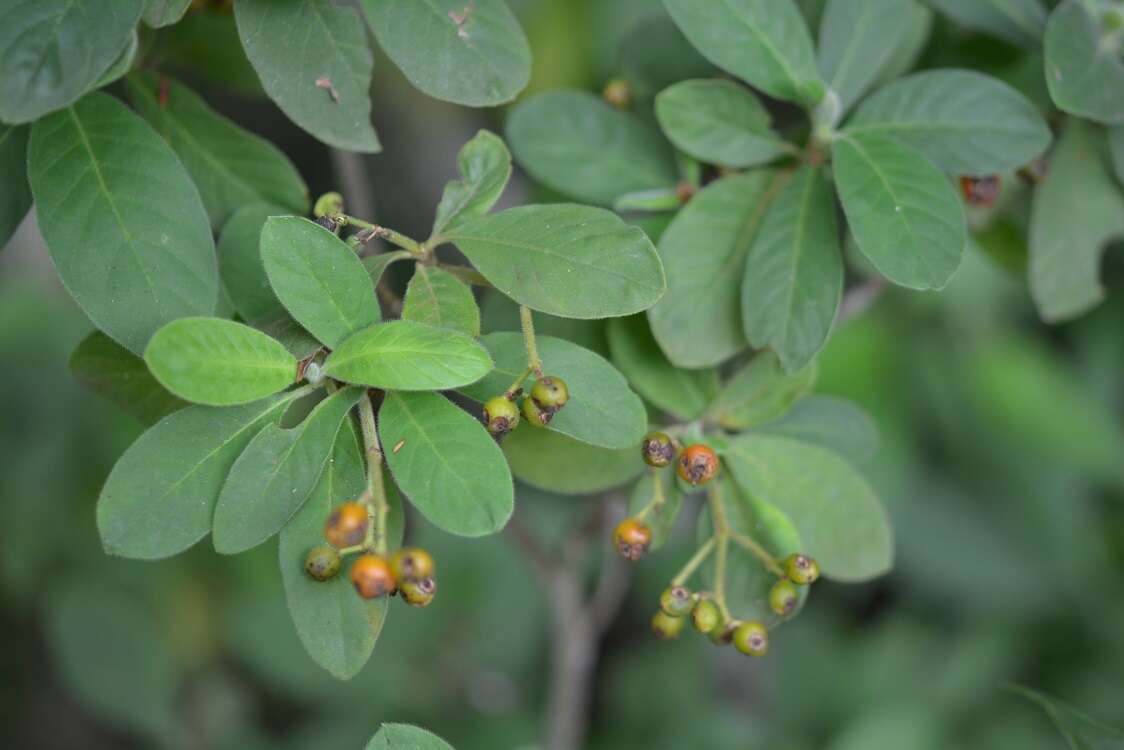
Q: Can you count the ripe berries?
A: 4